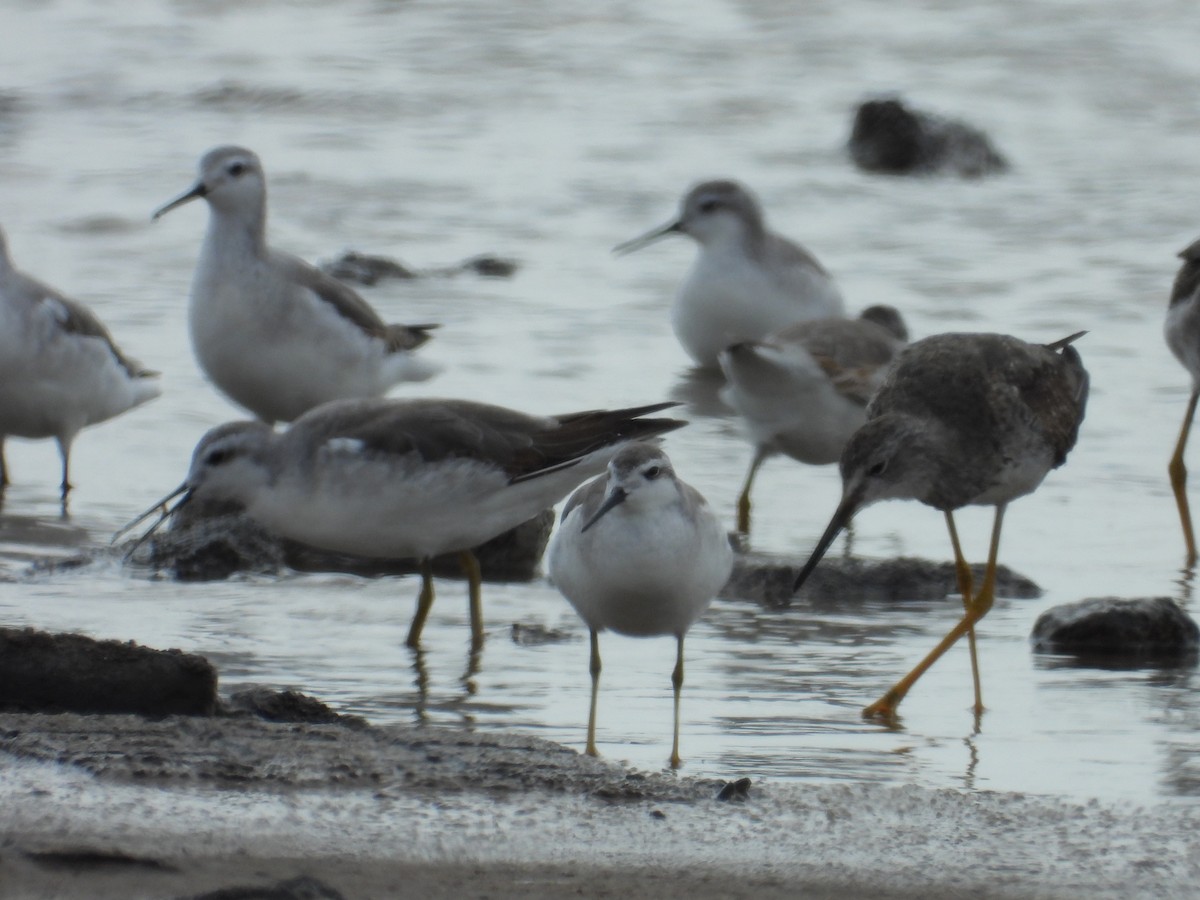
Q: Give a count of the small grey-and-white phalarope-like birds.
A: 6